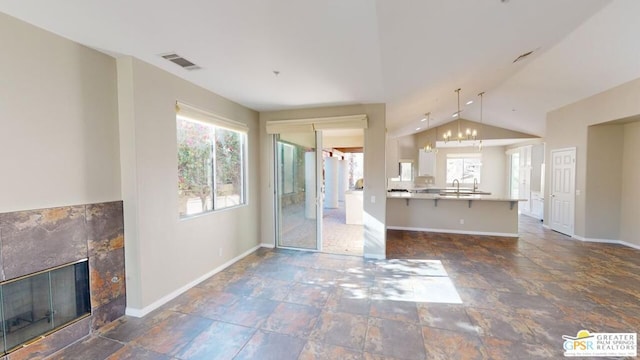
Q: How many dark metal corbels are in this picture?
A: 4